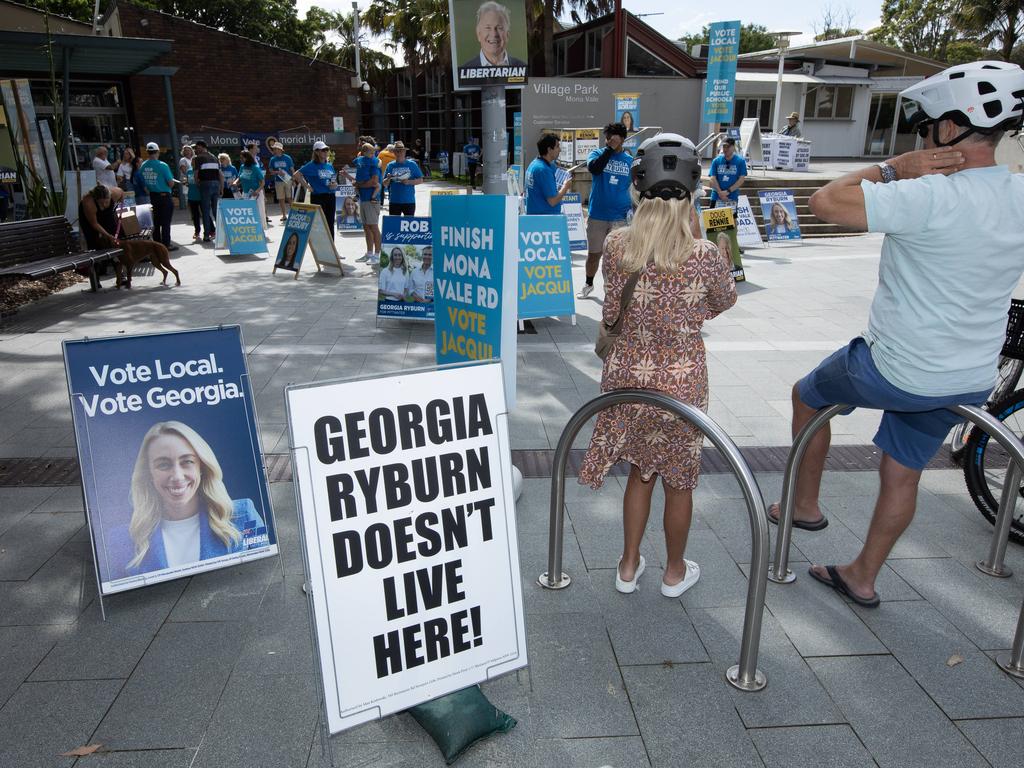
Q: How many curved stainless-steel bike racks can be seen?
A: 3